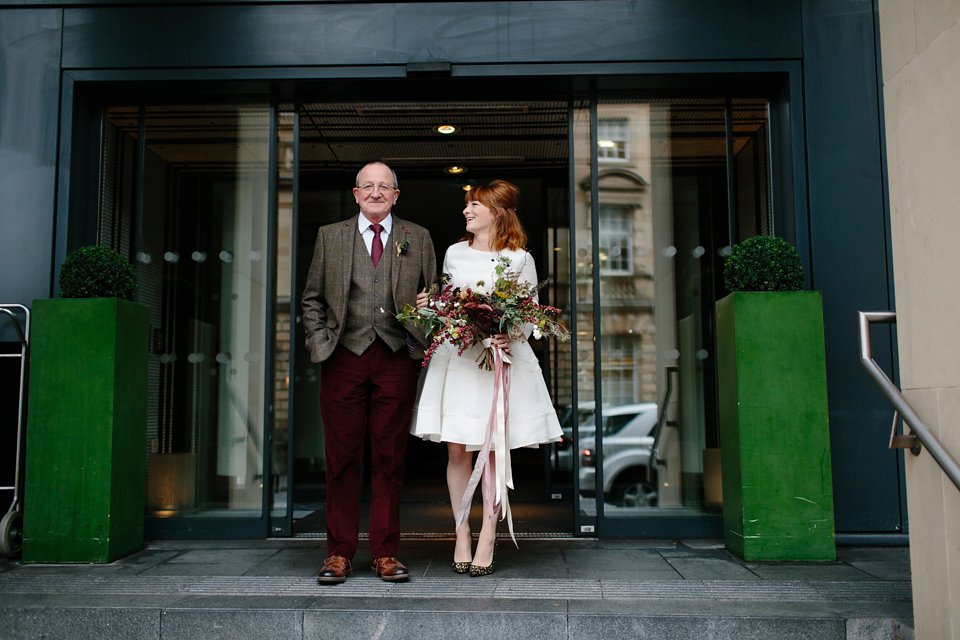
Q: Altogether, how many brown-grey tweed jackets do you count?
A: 1